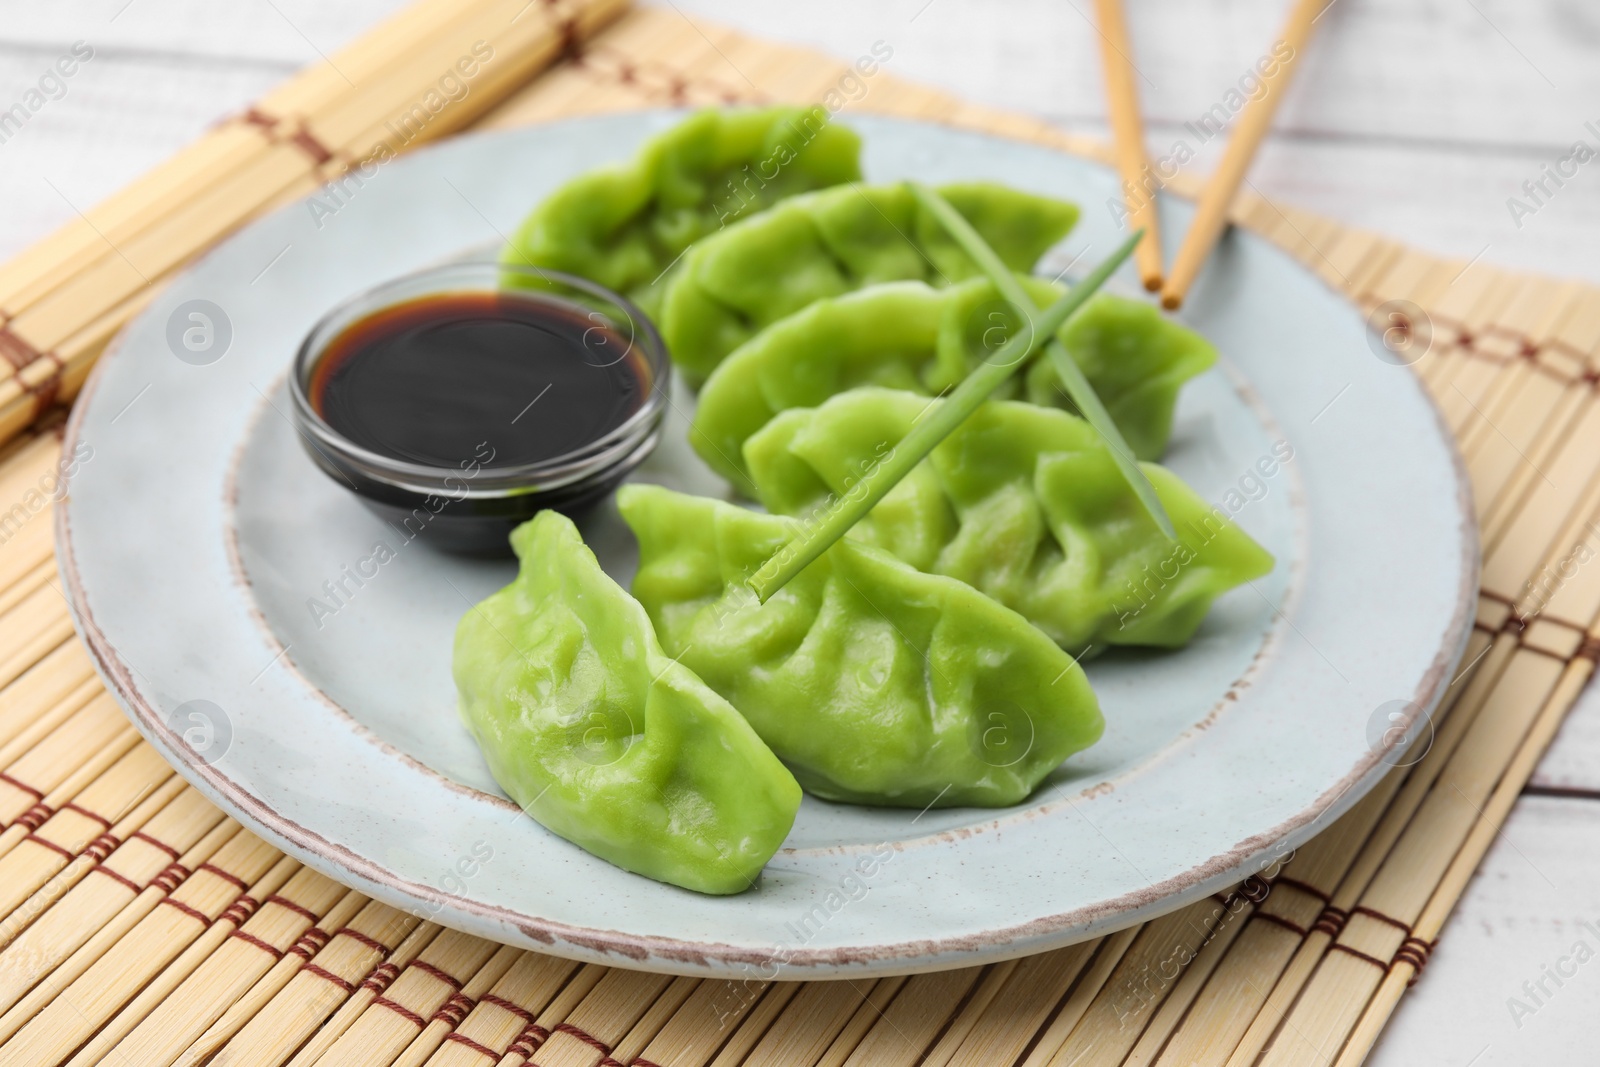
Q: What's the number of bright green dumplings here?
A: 6